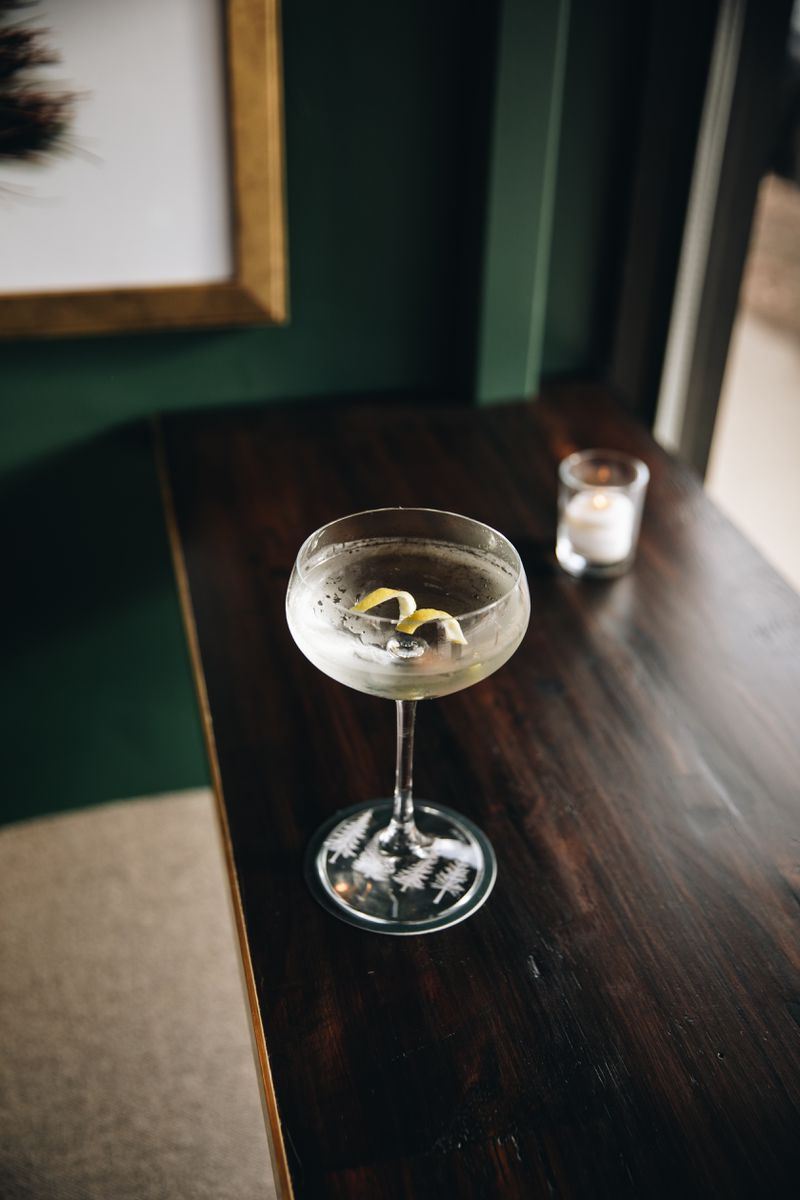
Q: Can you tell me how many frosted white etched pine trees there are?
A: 4